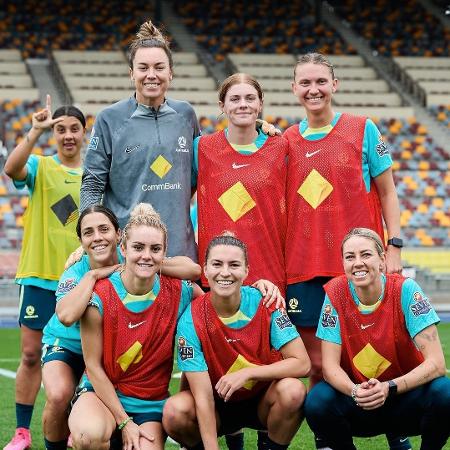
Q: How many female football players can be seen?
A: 8